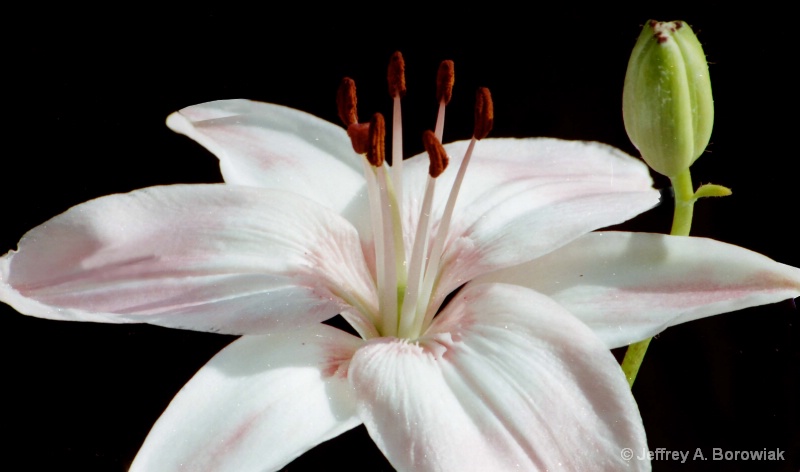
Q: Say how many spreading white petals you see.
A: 6